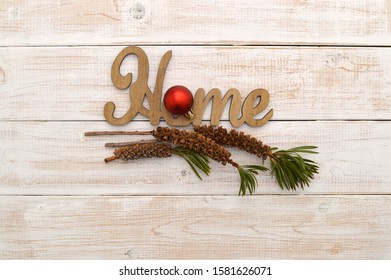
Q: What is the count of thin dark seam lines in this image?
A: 3